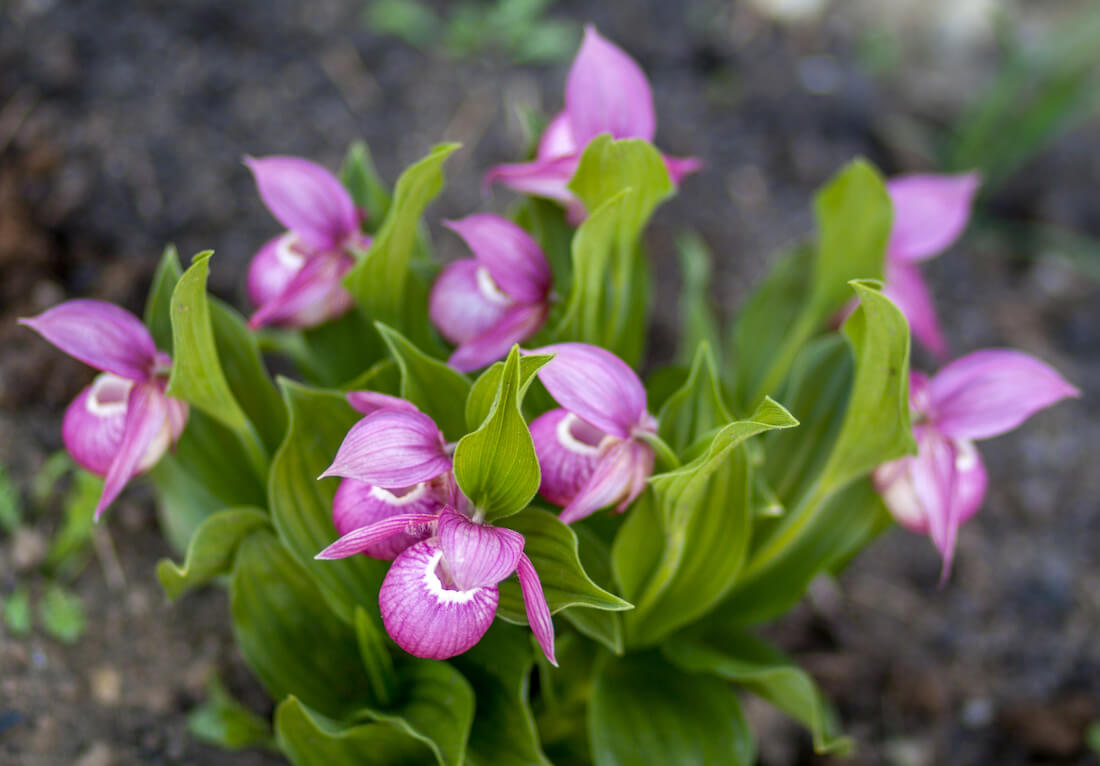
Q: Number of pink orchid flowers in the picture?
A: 9